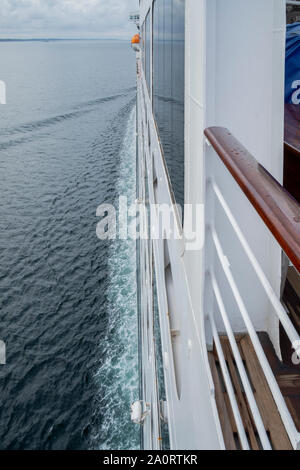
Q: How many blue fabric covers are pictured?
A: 1